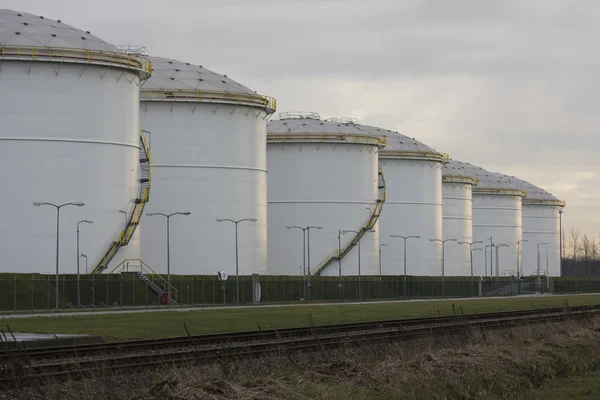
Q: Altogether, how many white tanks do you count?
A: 7